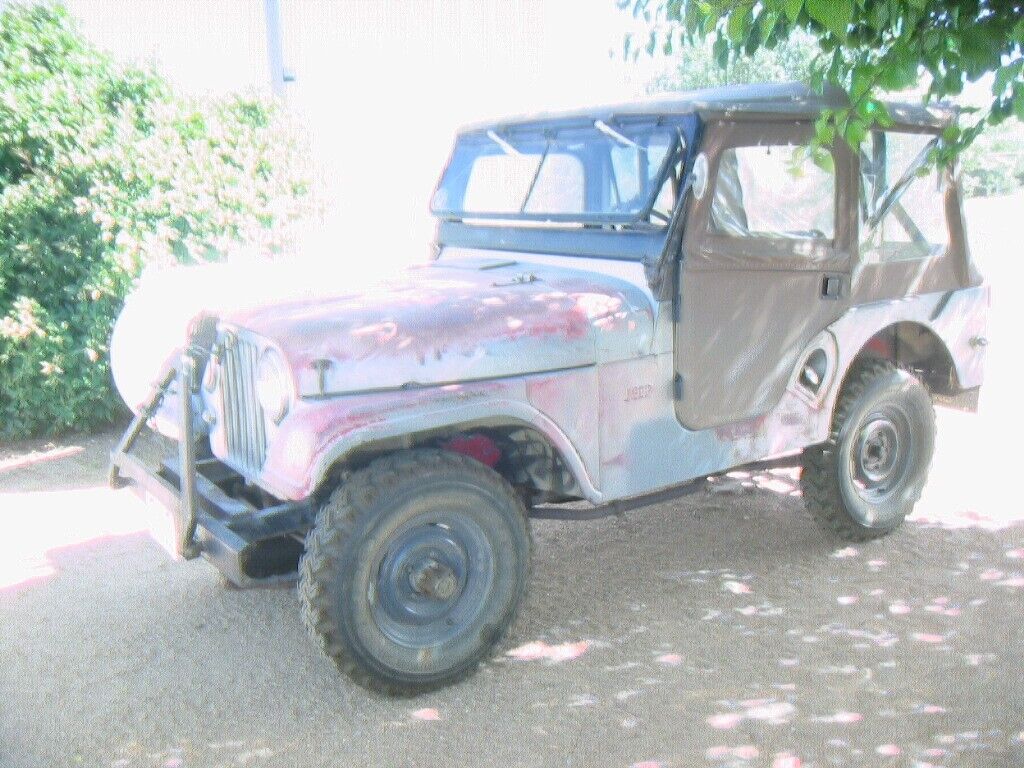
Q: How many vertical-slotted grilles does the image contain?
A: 1